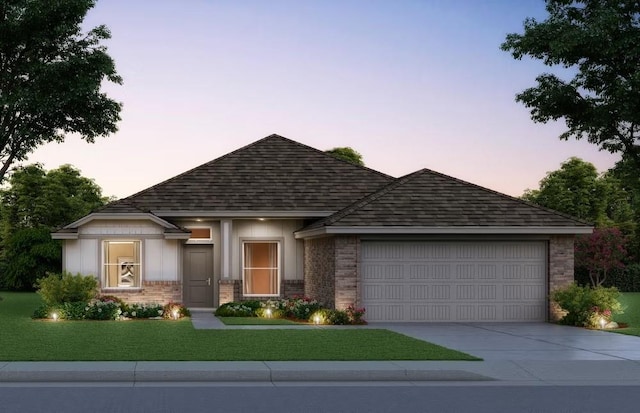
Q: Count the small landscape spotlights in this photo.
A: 5